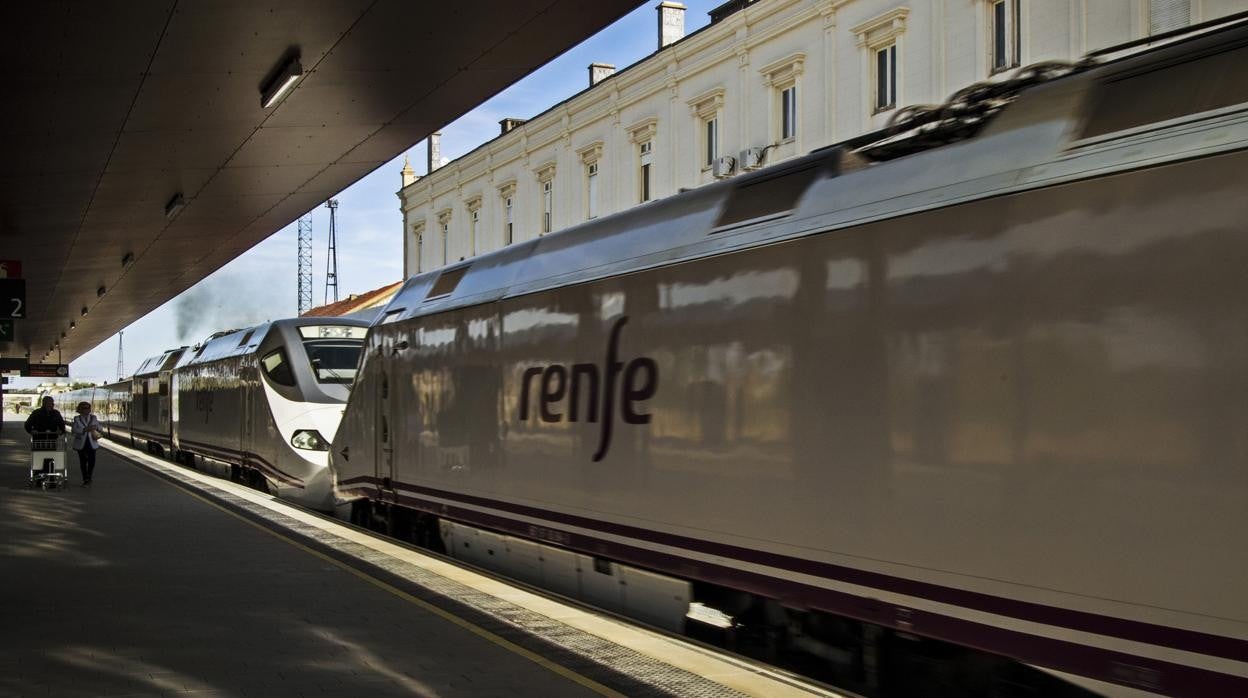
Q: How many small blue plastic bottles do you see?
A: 0